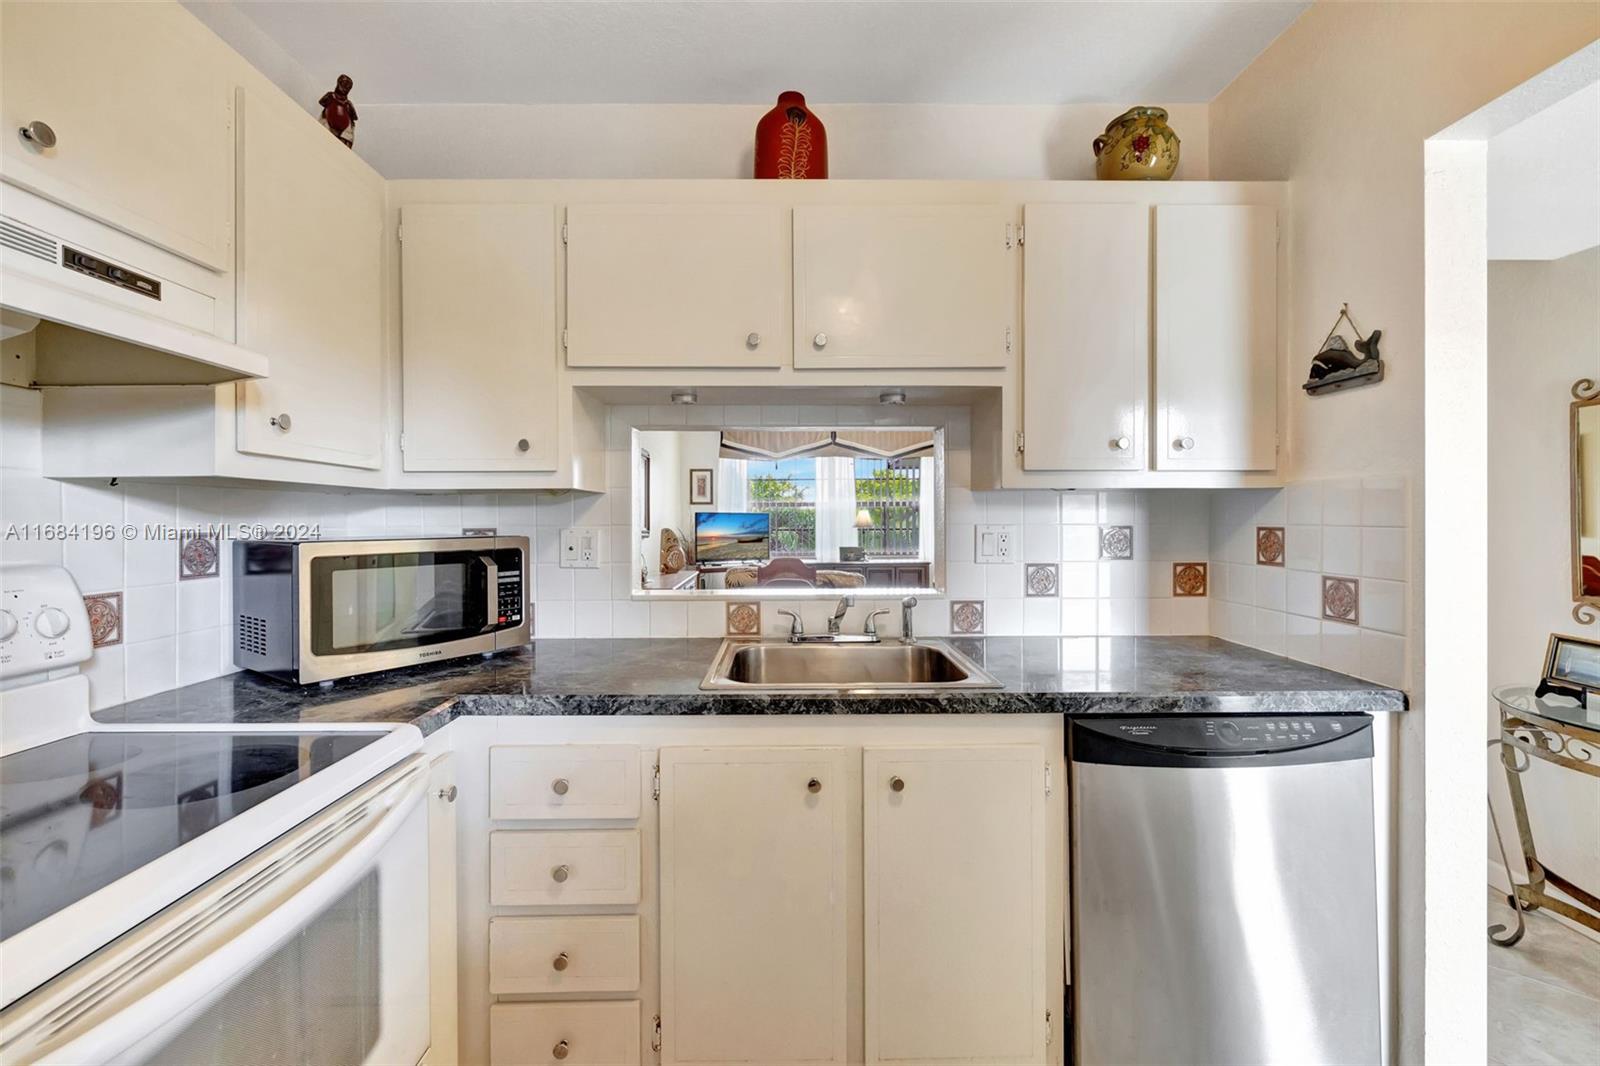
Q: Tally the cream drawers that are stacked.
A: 4